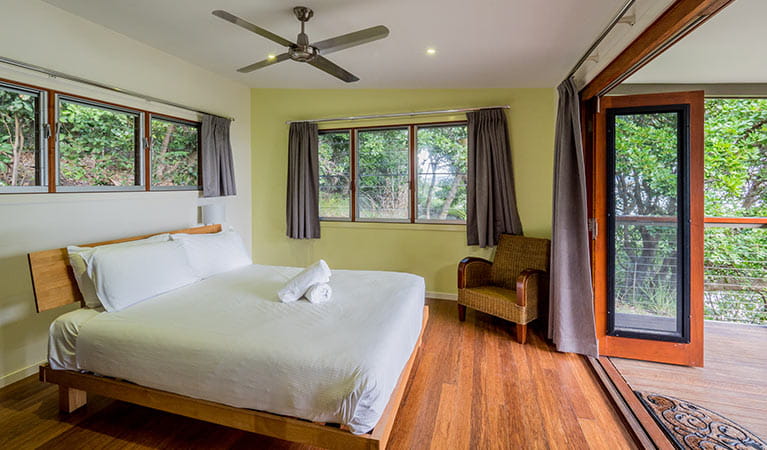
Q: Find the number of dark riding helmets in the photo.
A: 0